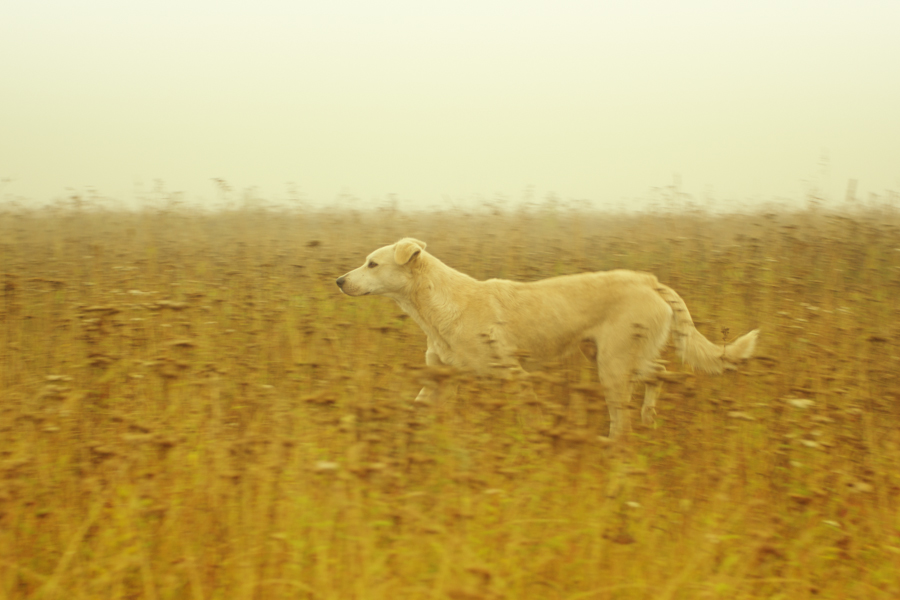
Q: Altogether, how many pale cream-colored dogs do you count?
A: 1